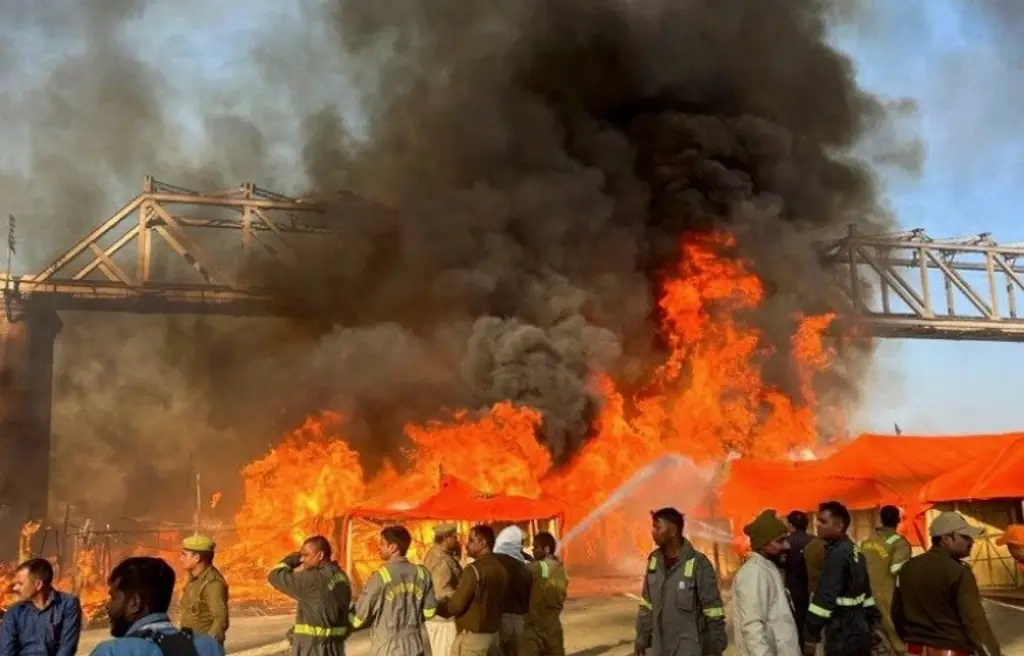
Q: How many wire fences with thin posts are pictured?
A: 1